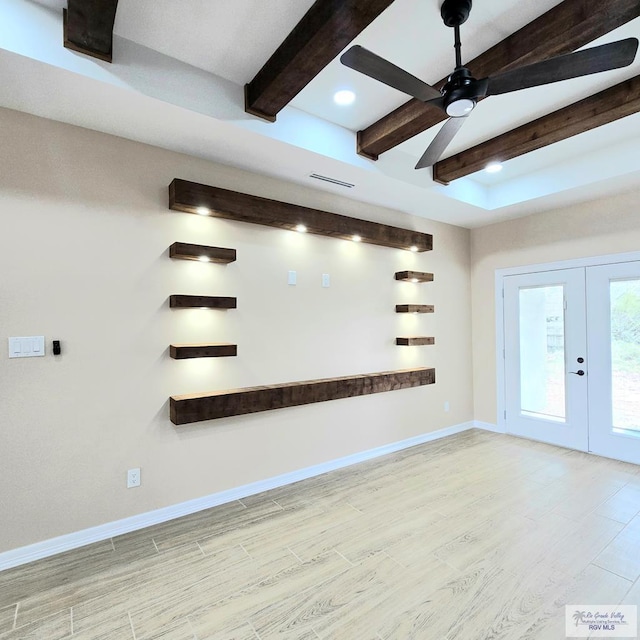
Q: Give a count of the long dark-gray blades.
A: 3